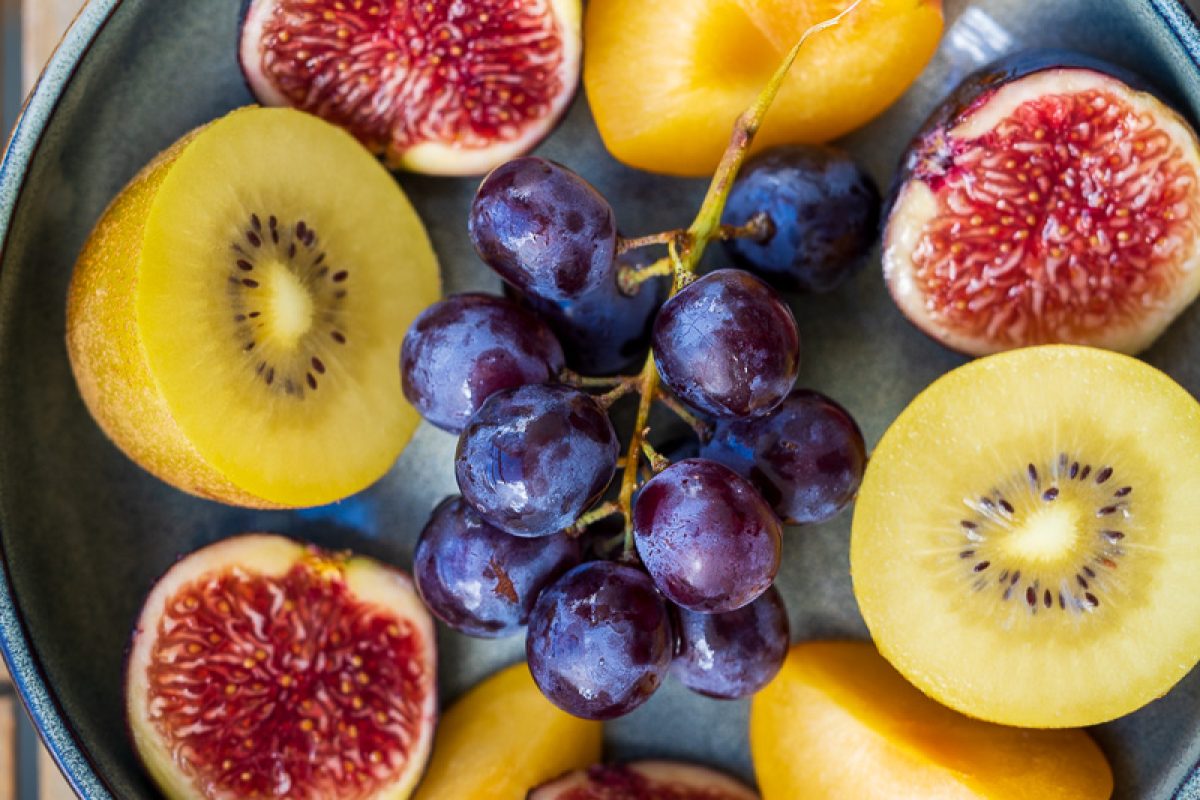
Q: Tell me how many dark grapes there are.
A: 11